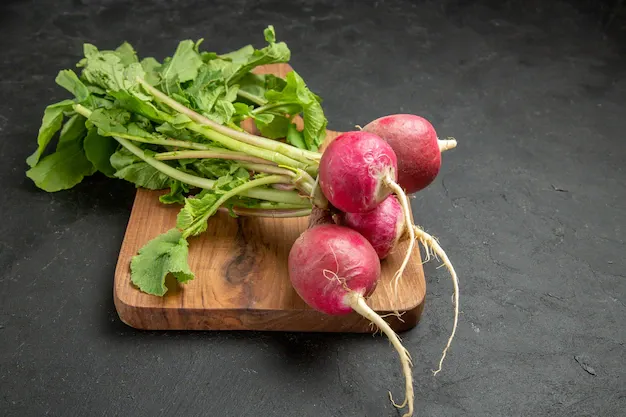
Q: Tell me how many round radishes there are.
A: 4